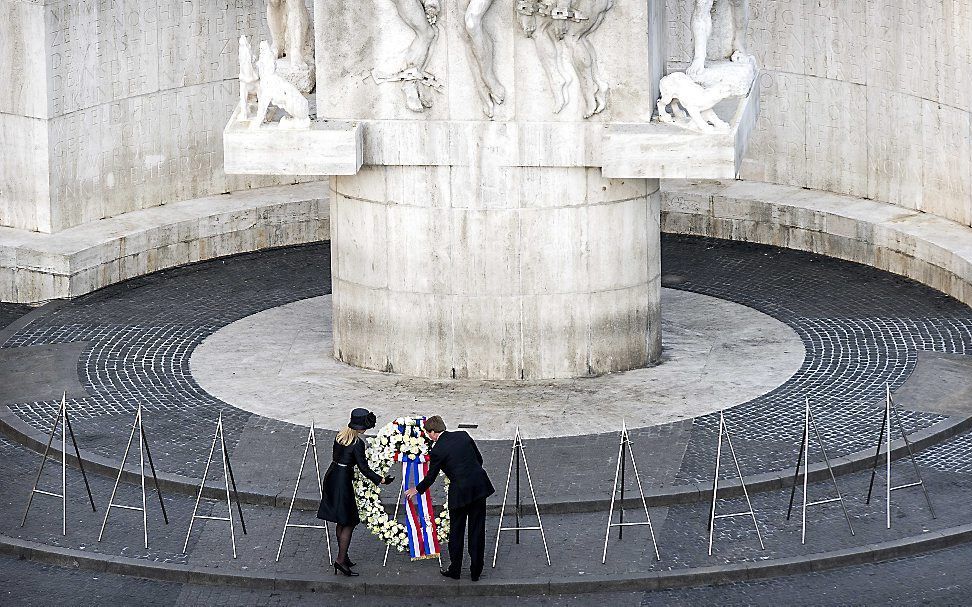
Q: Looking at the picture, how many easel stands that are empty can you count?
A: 9